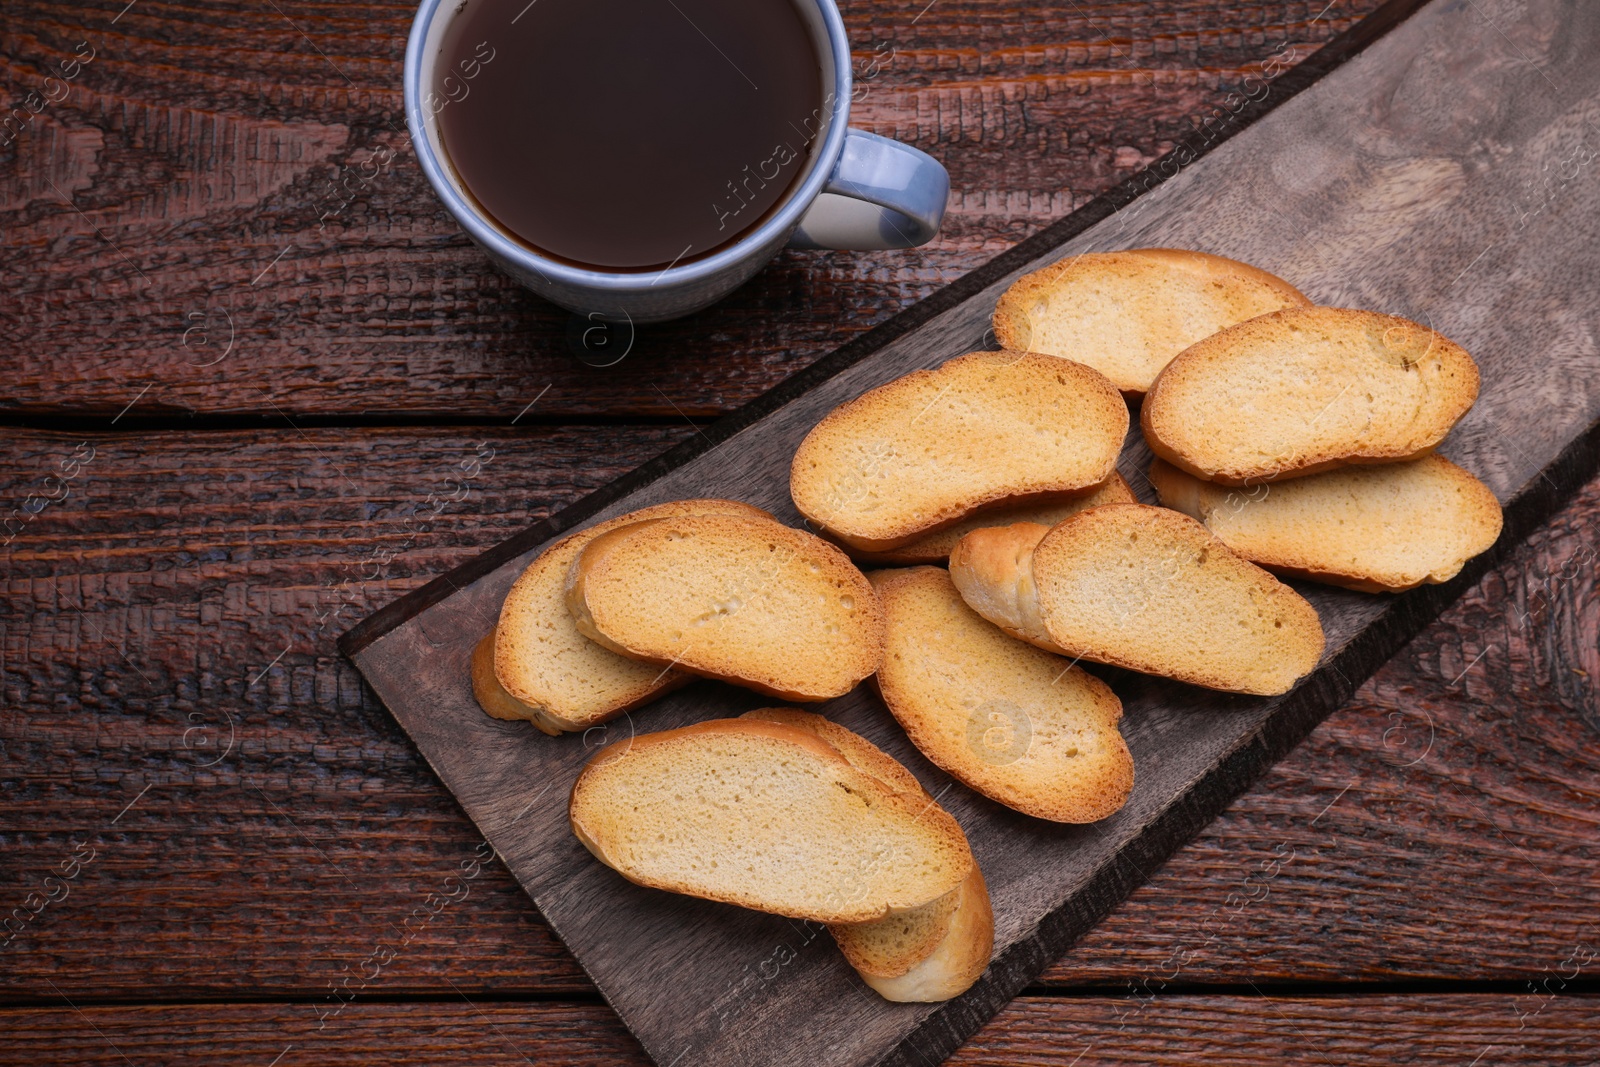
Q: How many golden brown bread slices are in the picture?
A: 11